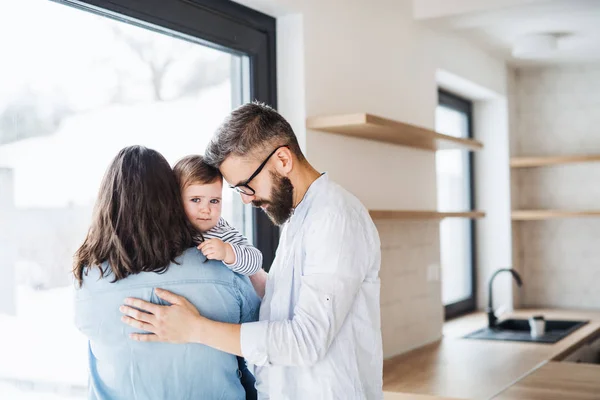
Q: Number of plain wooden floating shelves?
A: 4